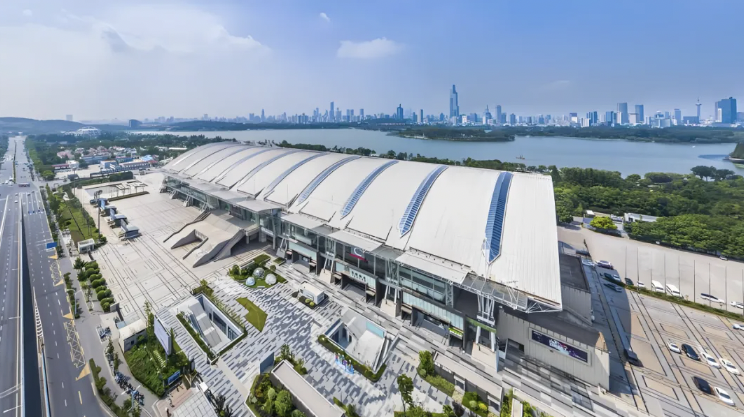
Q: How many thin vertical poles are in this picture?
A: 9